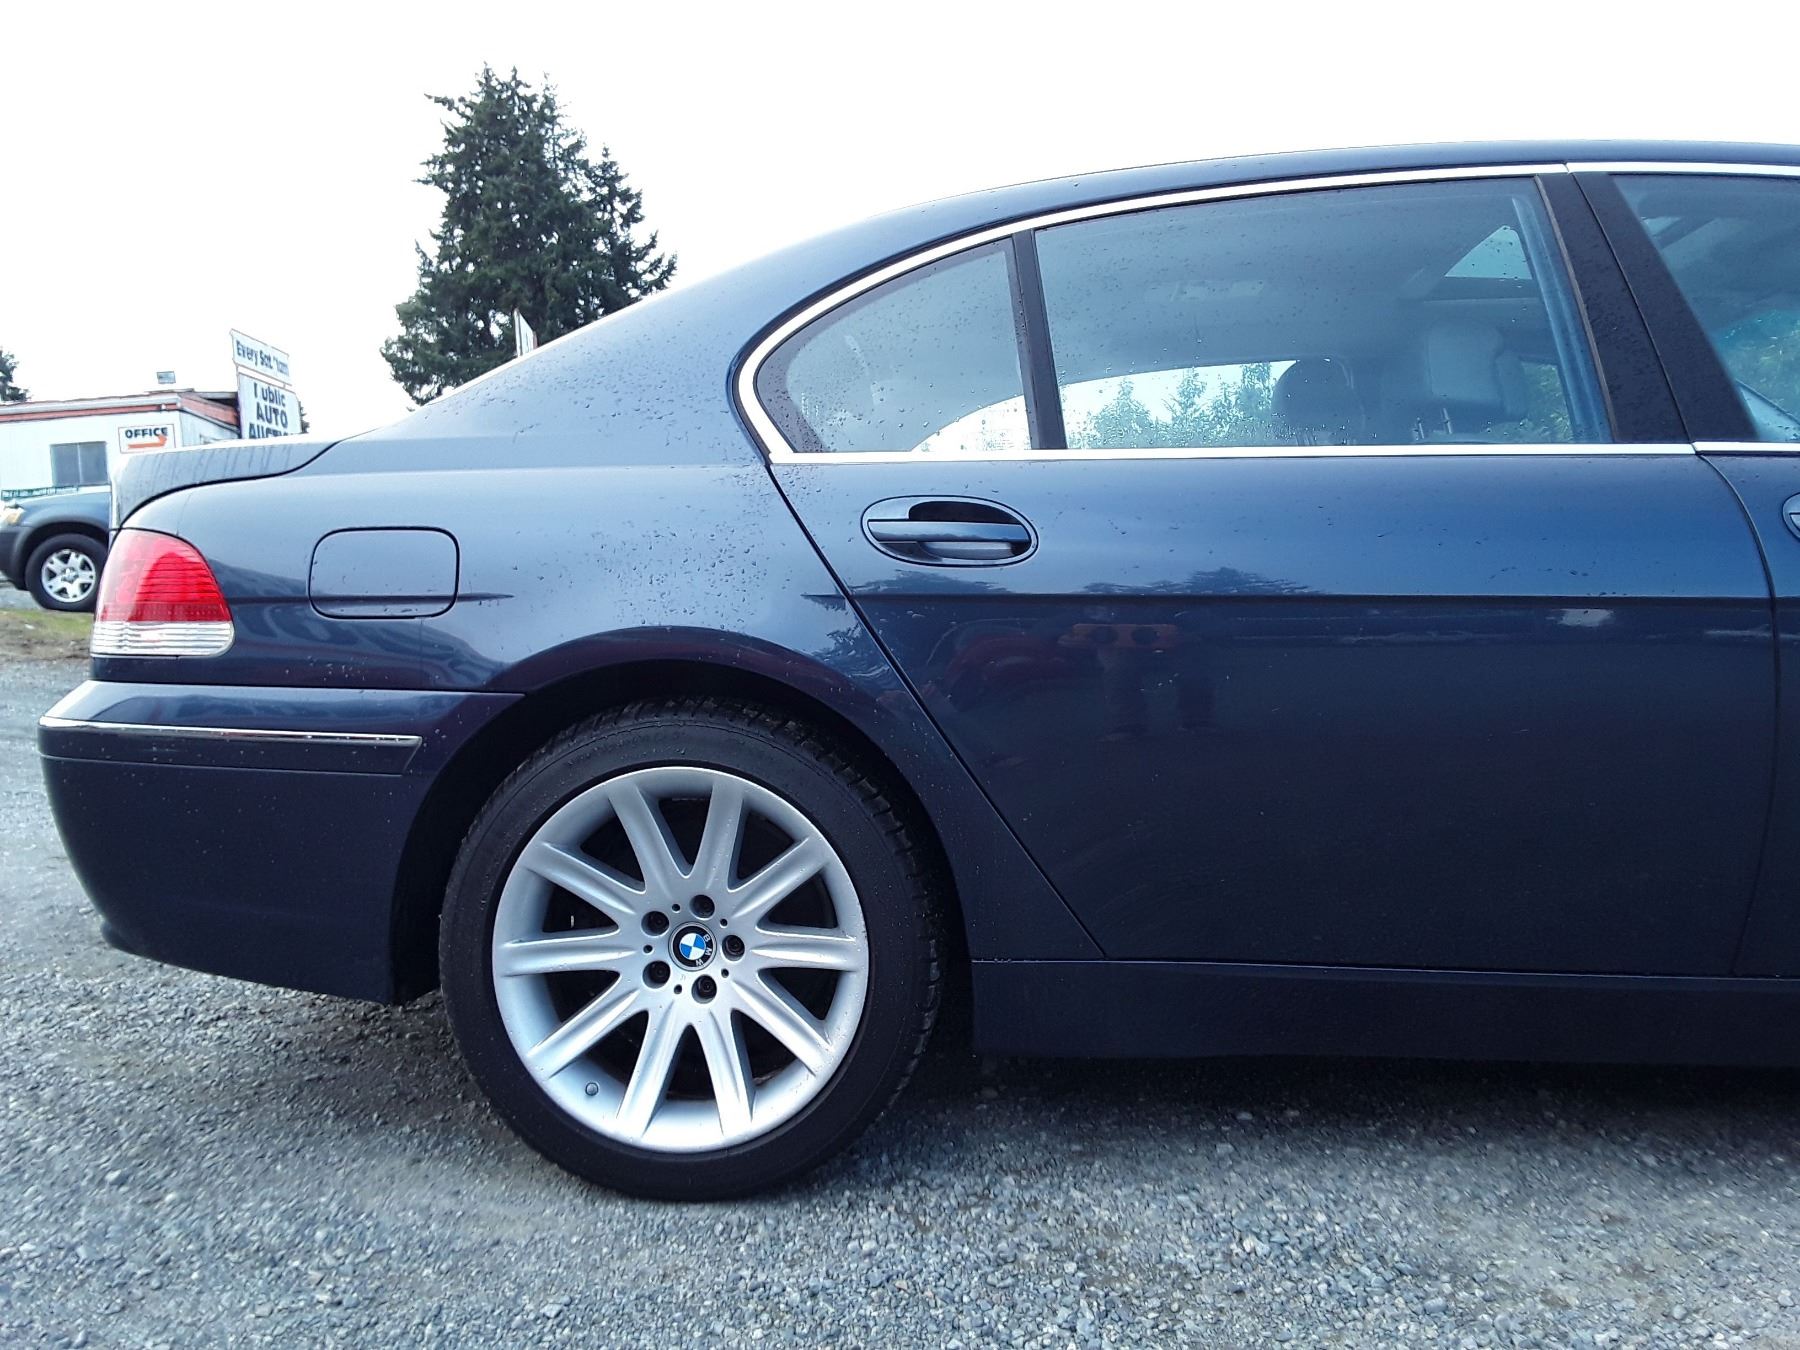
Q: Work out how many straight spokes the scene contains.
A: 10